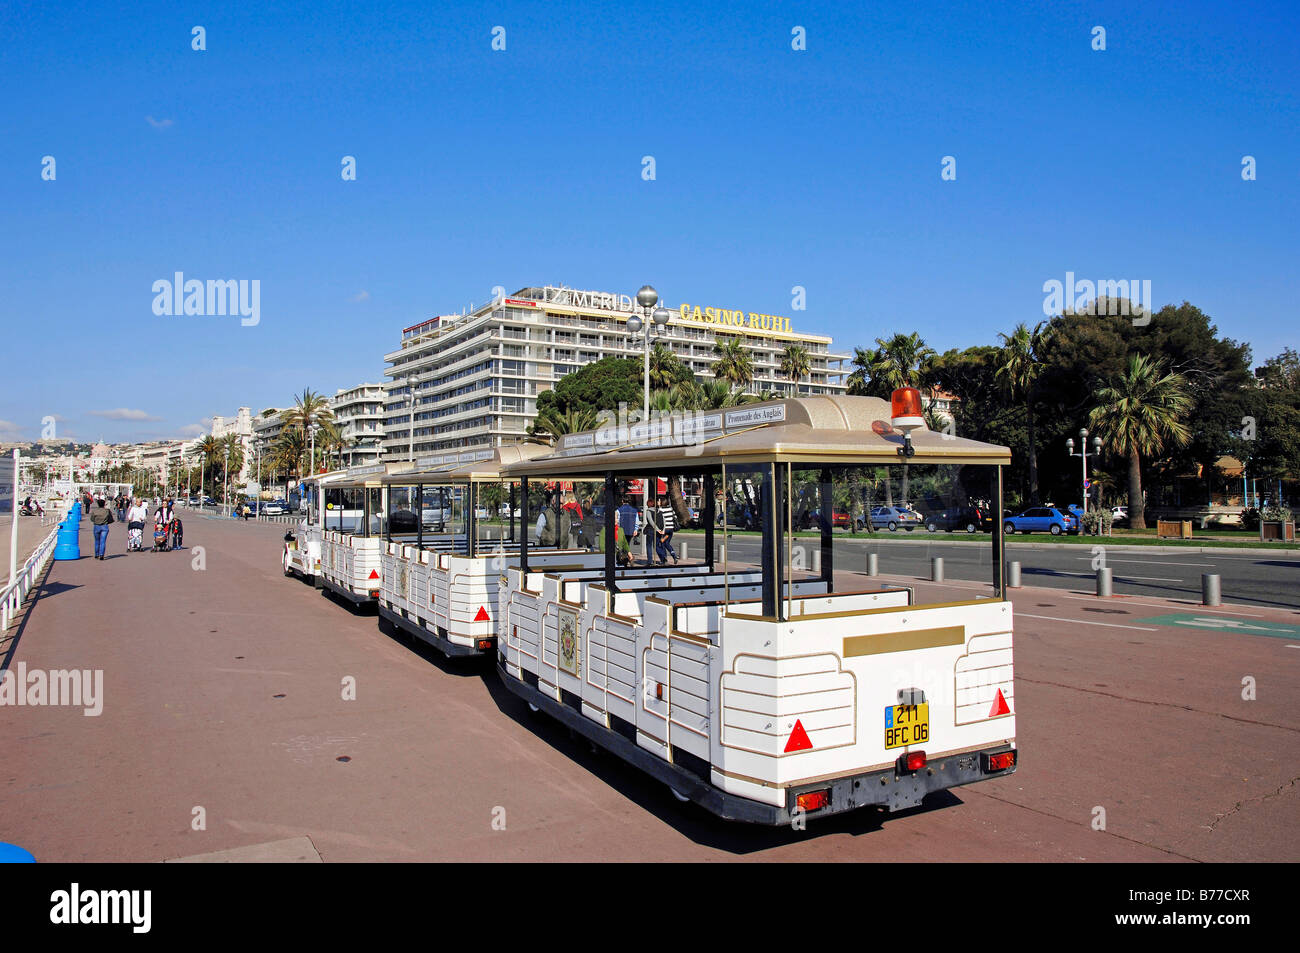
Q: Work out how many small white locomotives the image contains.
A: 1